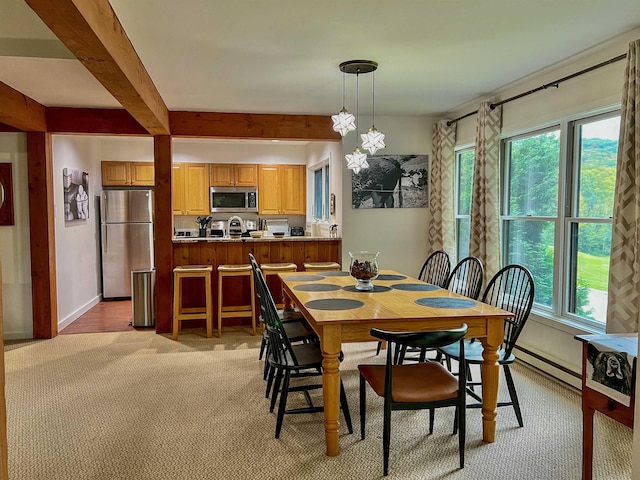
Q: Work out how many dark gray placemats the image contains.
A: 8